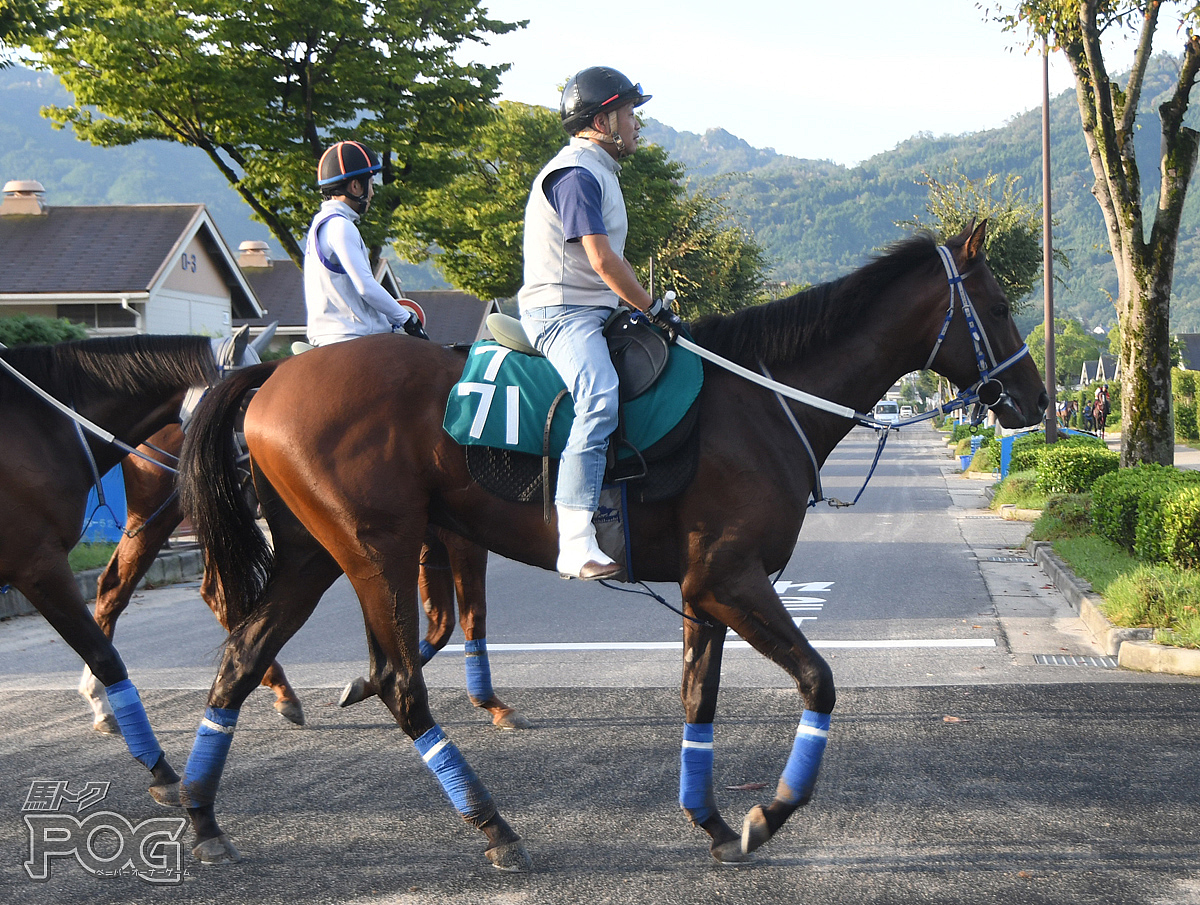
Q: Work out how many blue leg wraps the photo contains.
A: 7